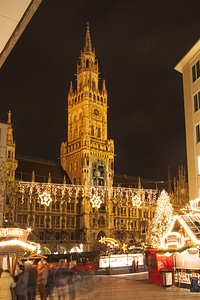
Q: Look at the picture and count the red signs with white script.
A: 1